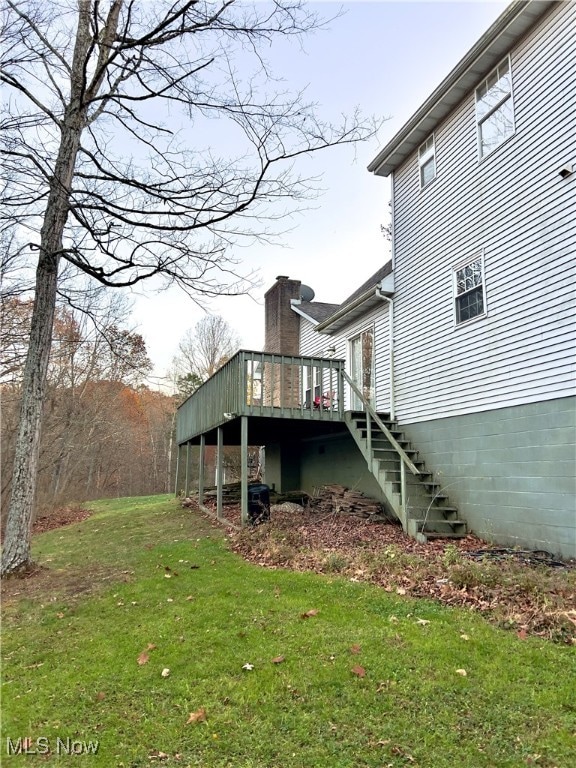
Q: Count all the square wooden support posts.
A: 5